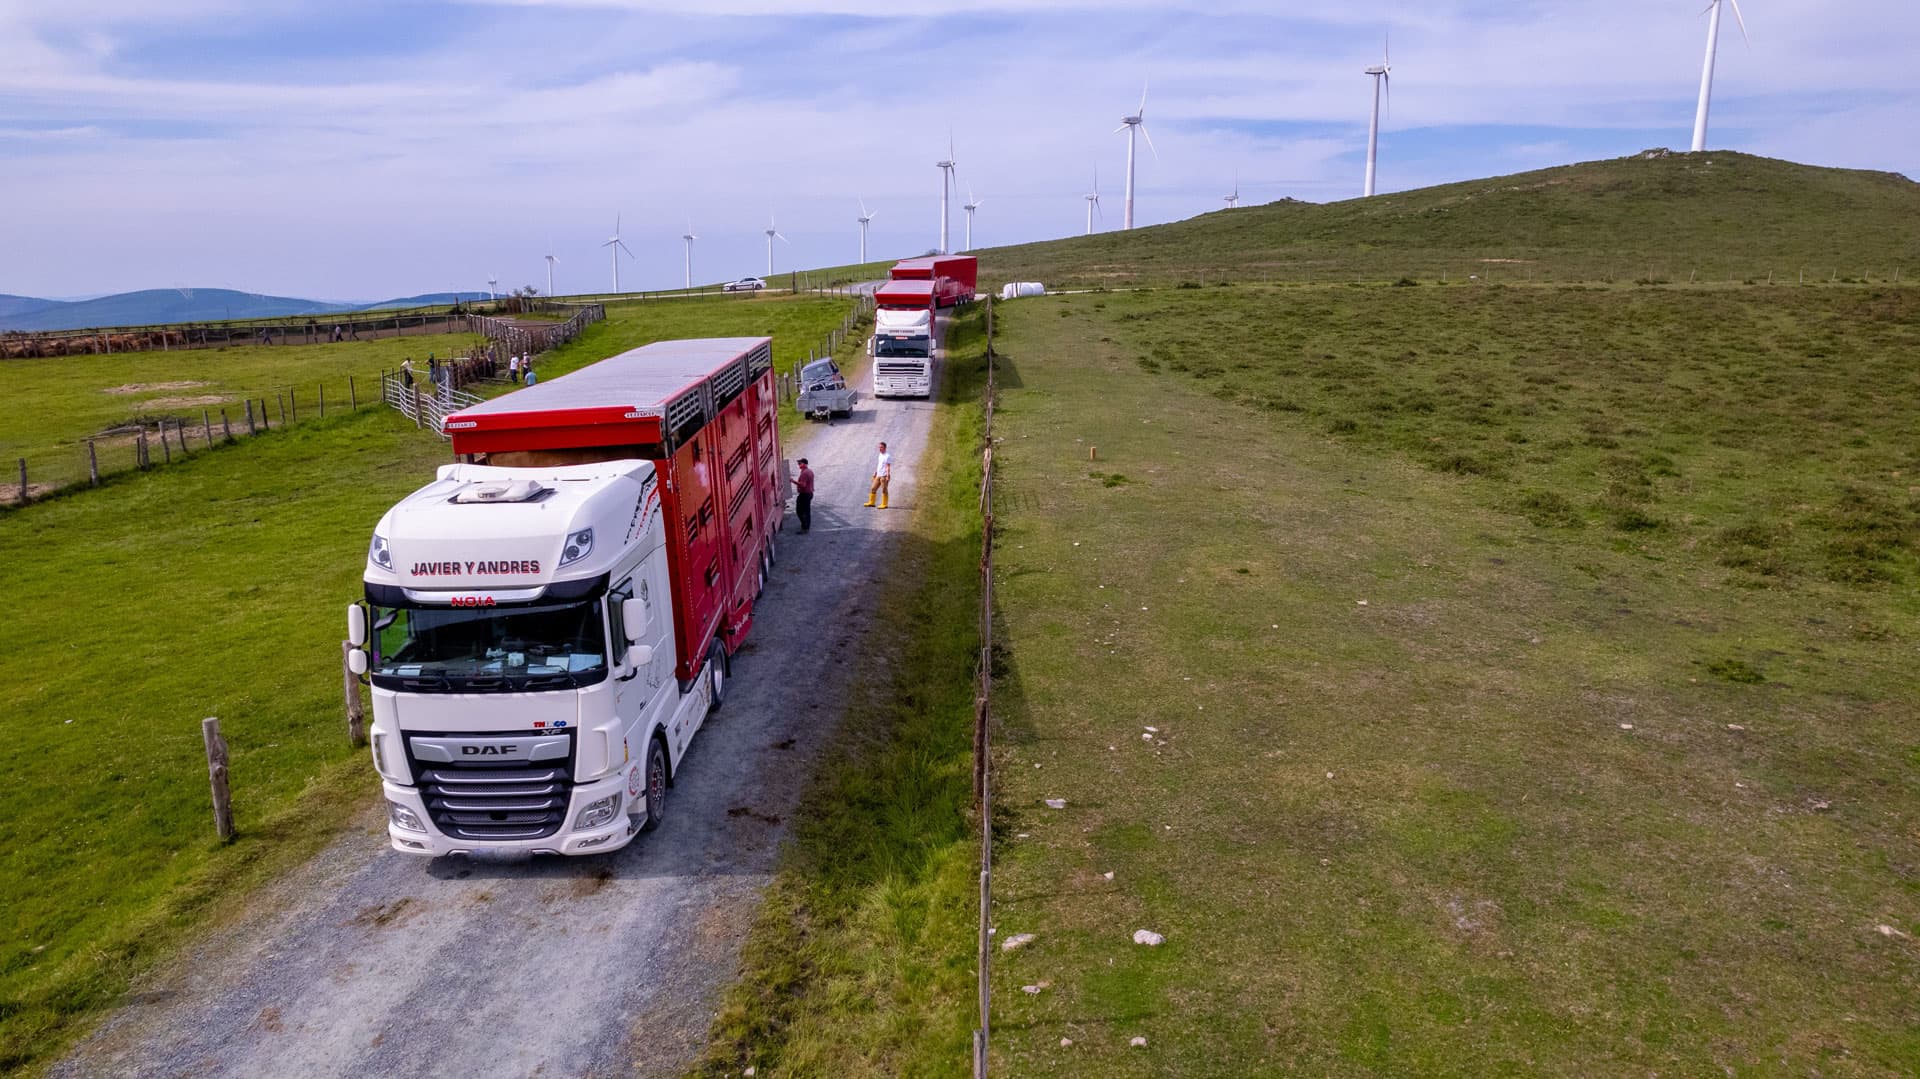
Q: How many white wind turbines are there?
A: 13